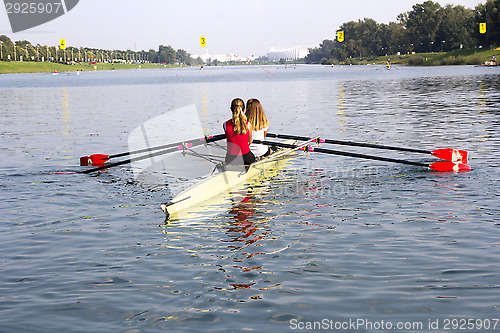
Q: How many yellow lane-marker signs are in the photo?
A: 4